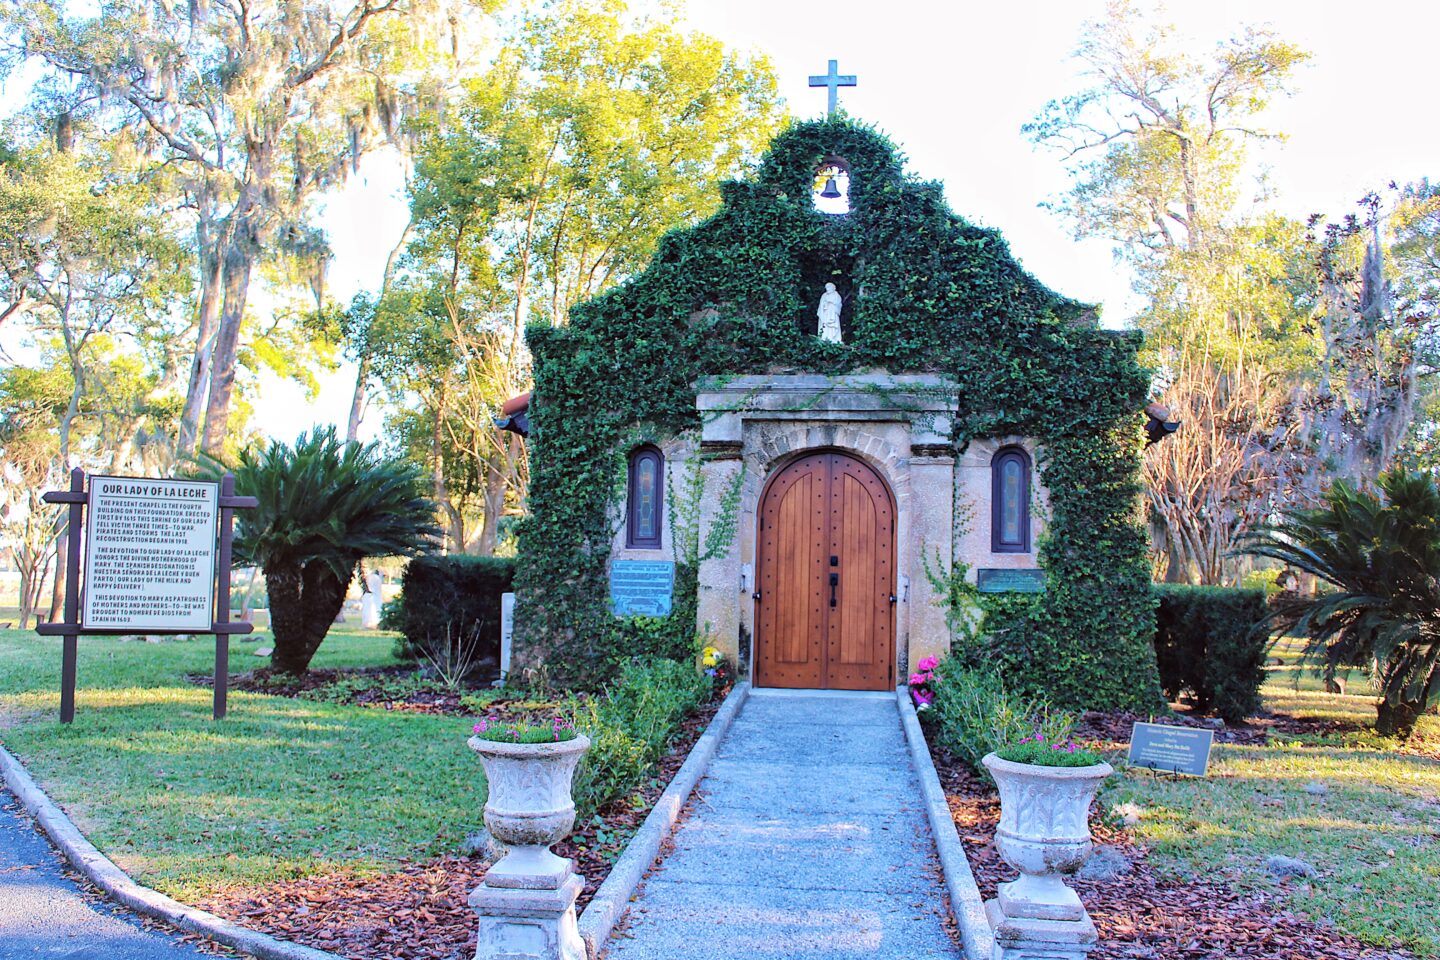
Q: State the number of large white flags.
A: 0